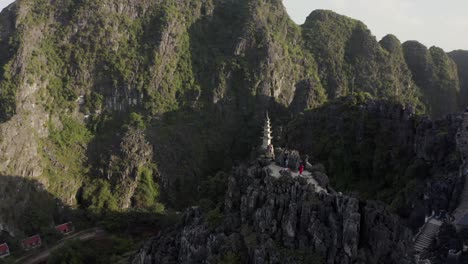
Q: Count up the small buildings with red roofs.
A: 3